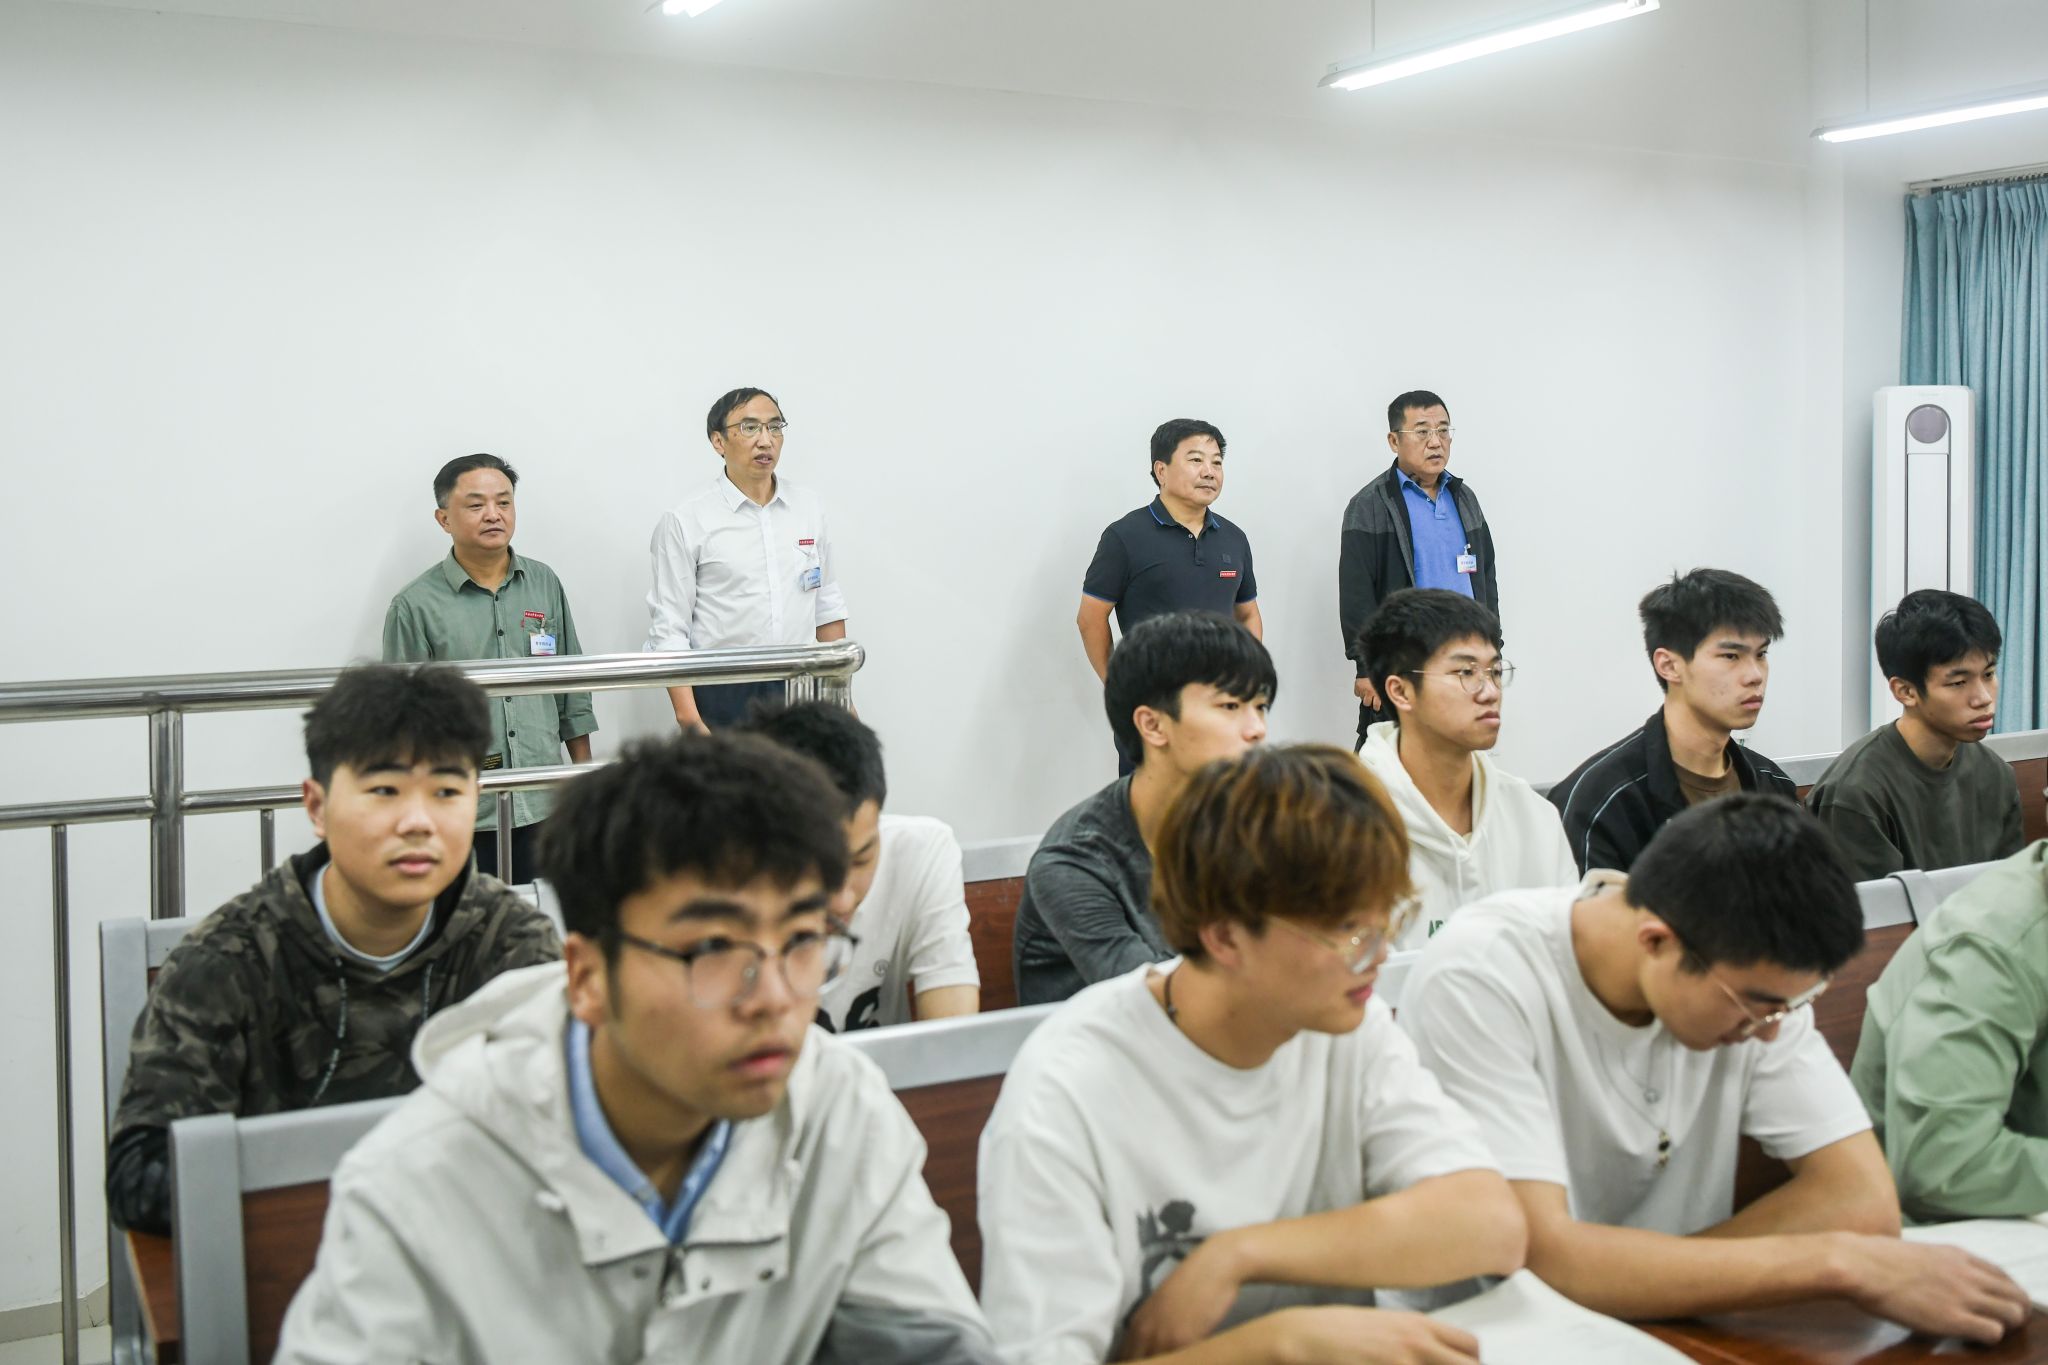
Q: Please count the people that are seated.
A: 10